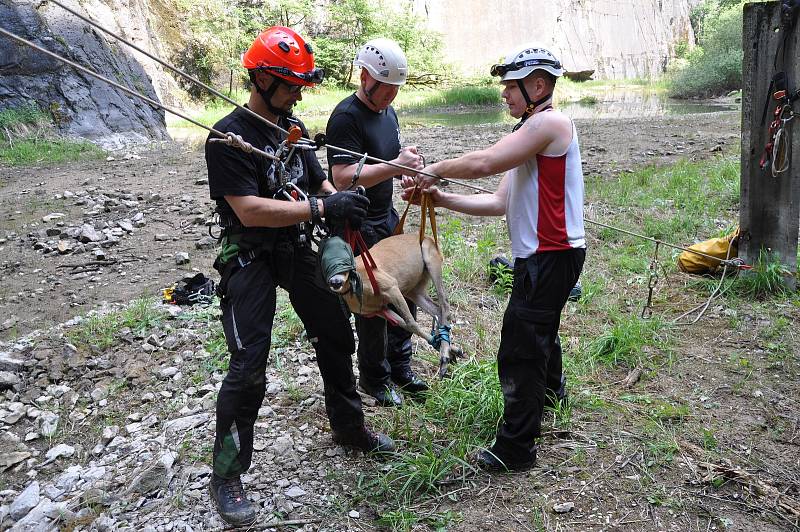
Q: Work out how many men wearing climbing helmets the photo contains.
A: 3